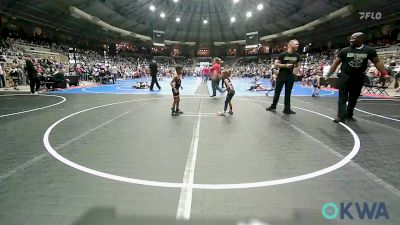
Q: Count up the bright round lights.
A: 9